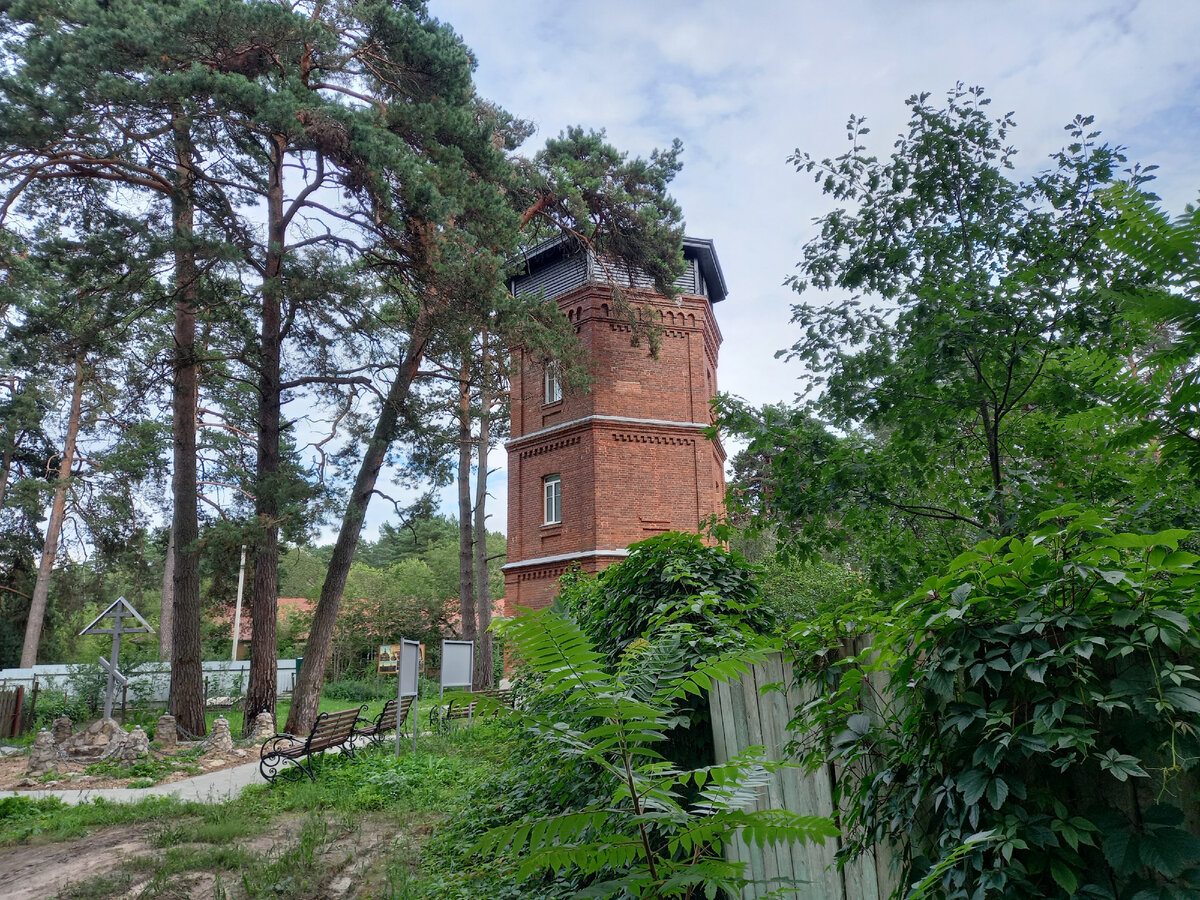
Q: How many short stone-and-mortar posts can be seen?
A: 6